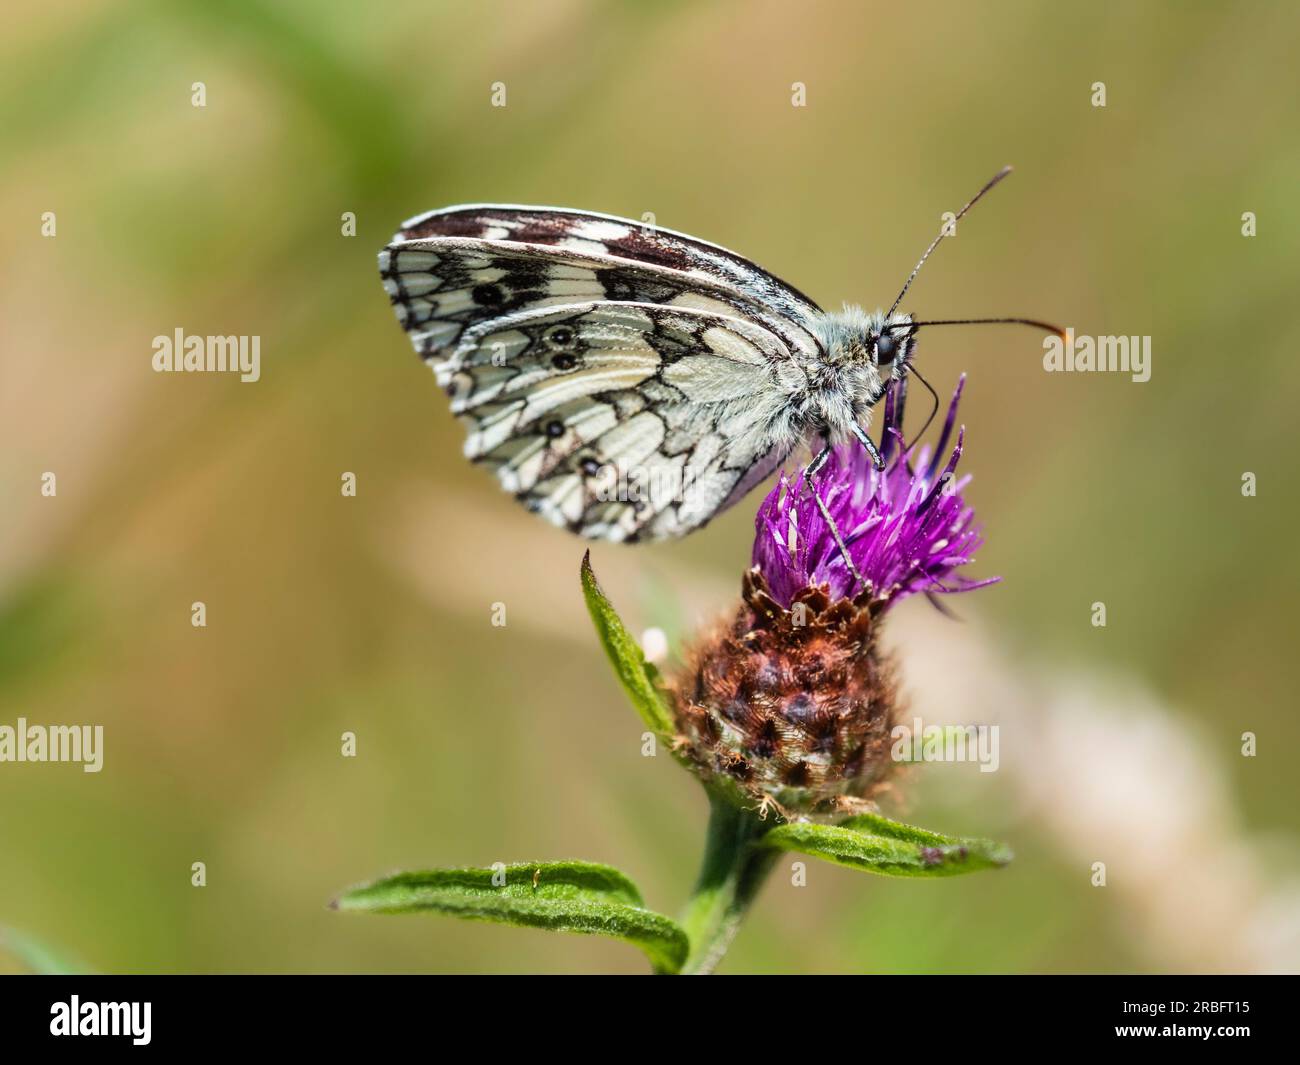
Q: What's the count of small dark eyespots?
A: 5